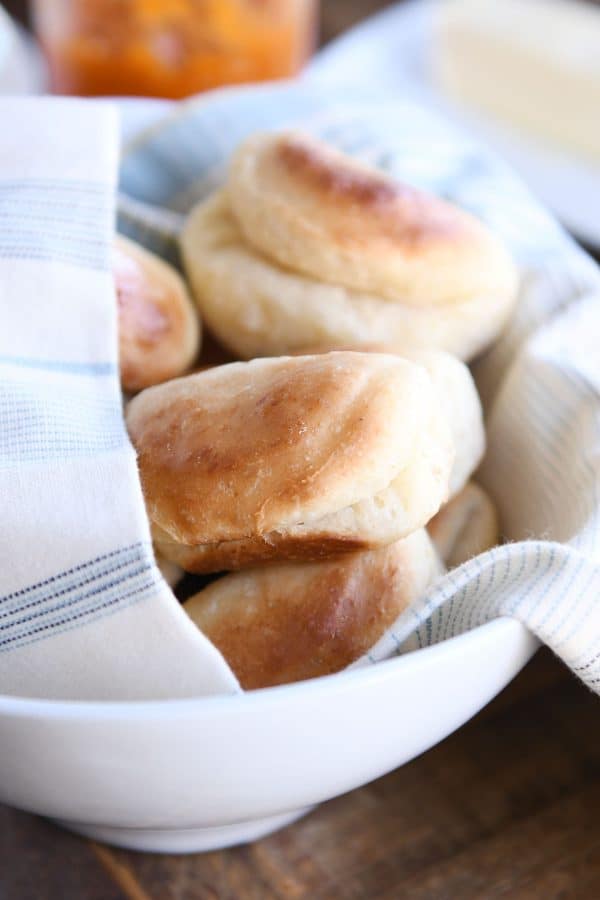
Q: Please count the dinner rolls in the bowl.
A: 6